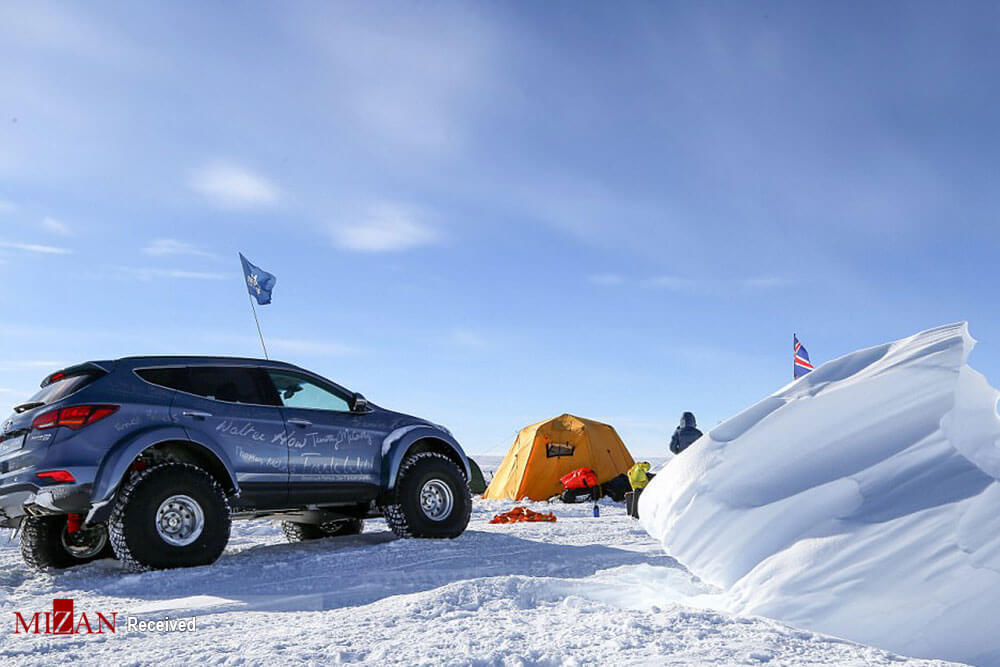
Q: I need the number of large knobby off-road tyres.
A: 4